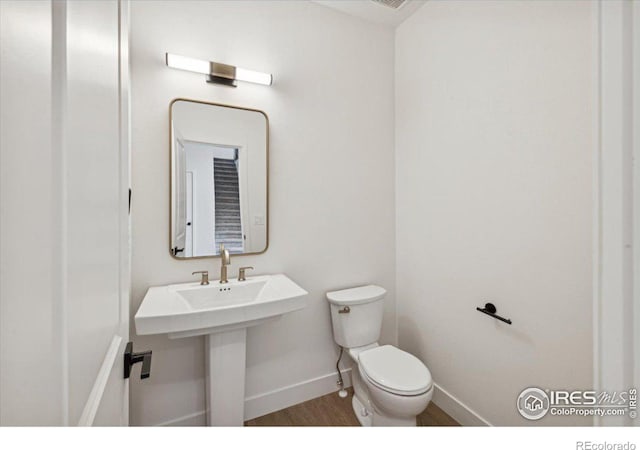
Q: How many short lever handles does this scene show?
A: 2